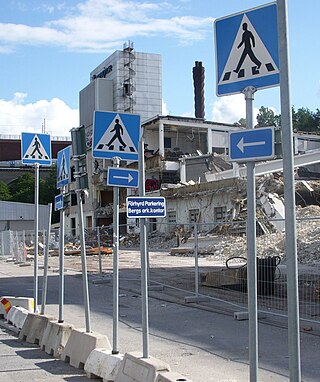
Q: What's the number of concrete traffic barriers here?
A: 8